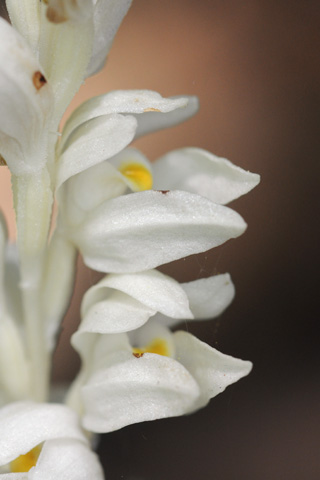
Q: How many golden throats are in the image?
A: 3